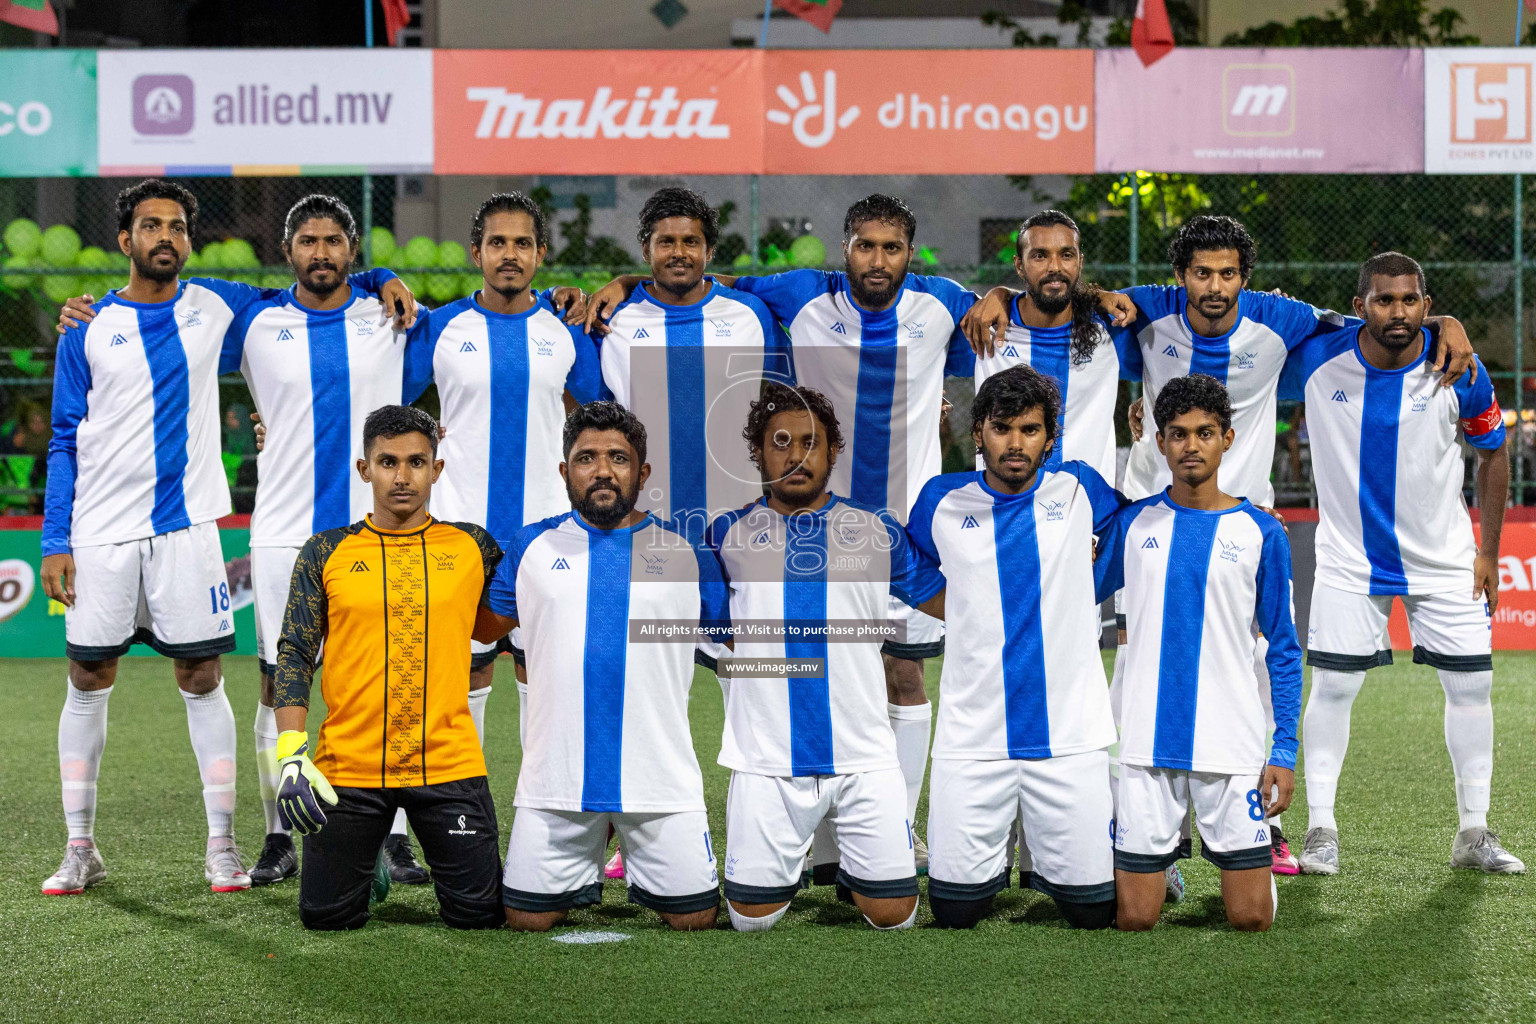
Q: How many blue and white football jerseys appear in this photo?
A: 12